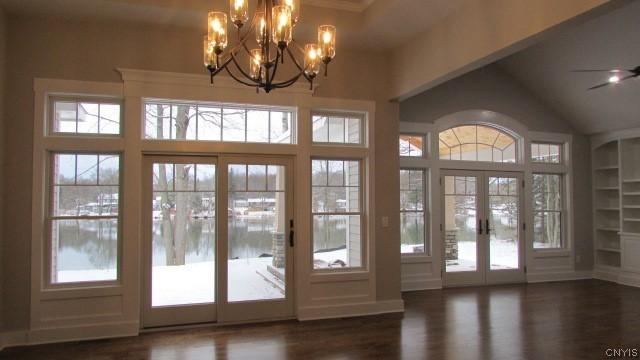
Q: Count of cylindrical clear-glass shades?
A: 9